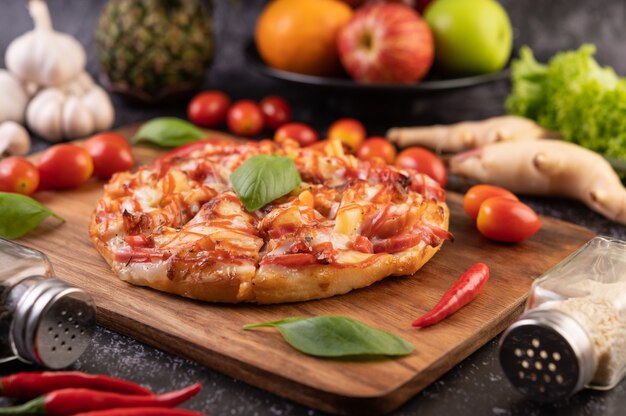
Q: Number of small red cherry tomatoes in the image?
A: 12